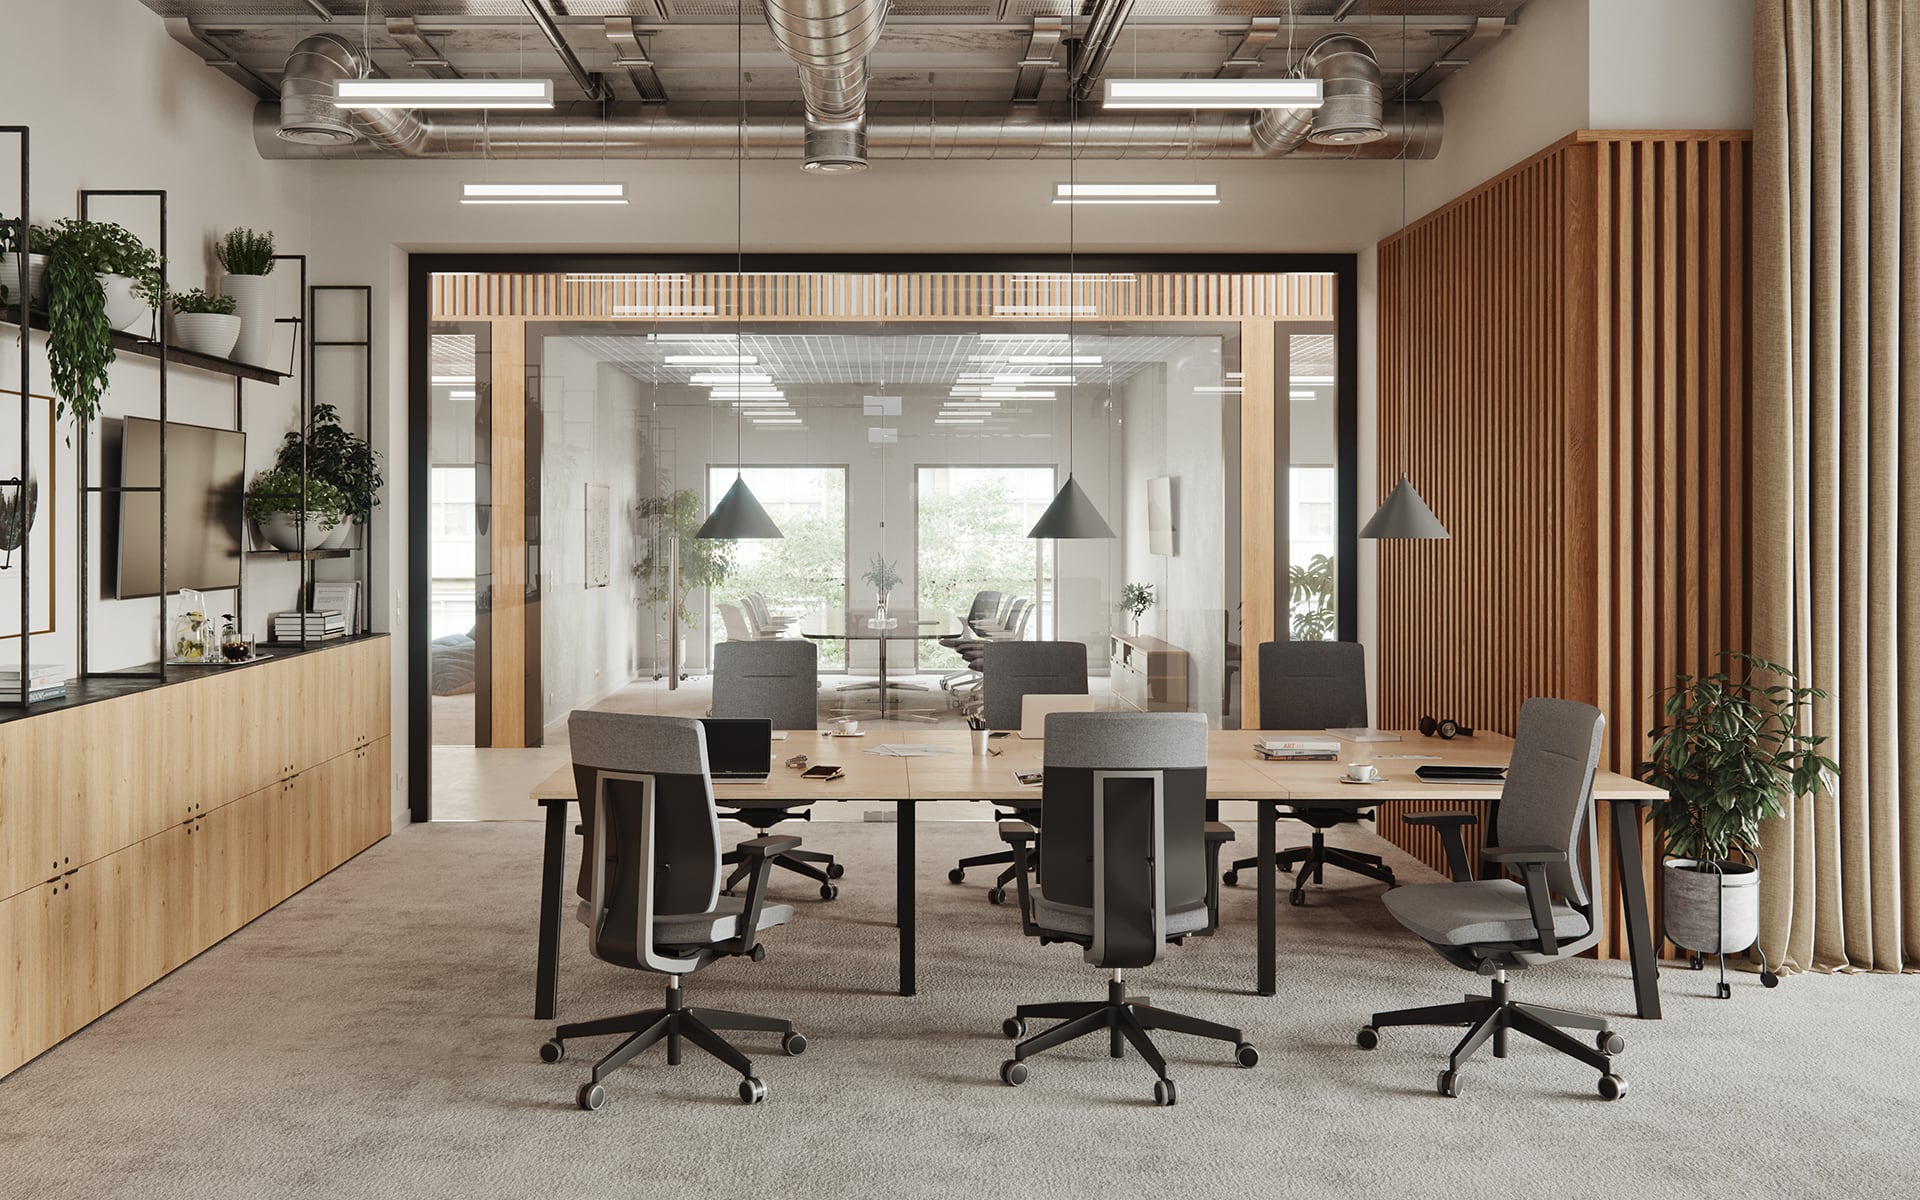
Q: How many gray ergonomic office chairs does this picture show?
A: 6